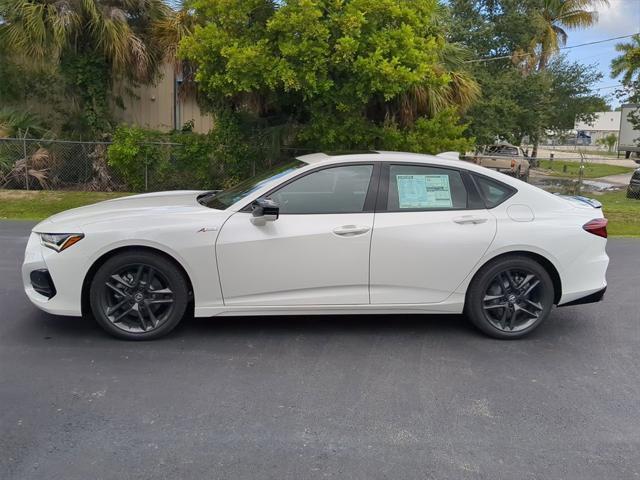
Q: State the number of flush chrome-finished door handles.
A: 0